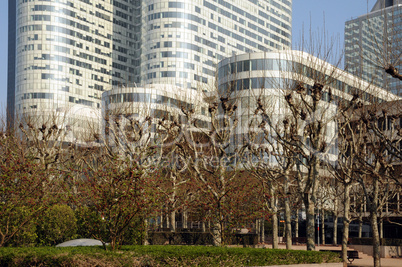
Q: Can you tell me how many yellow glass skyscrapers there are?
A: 0